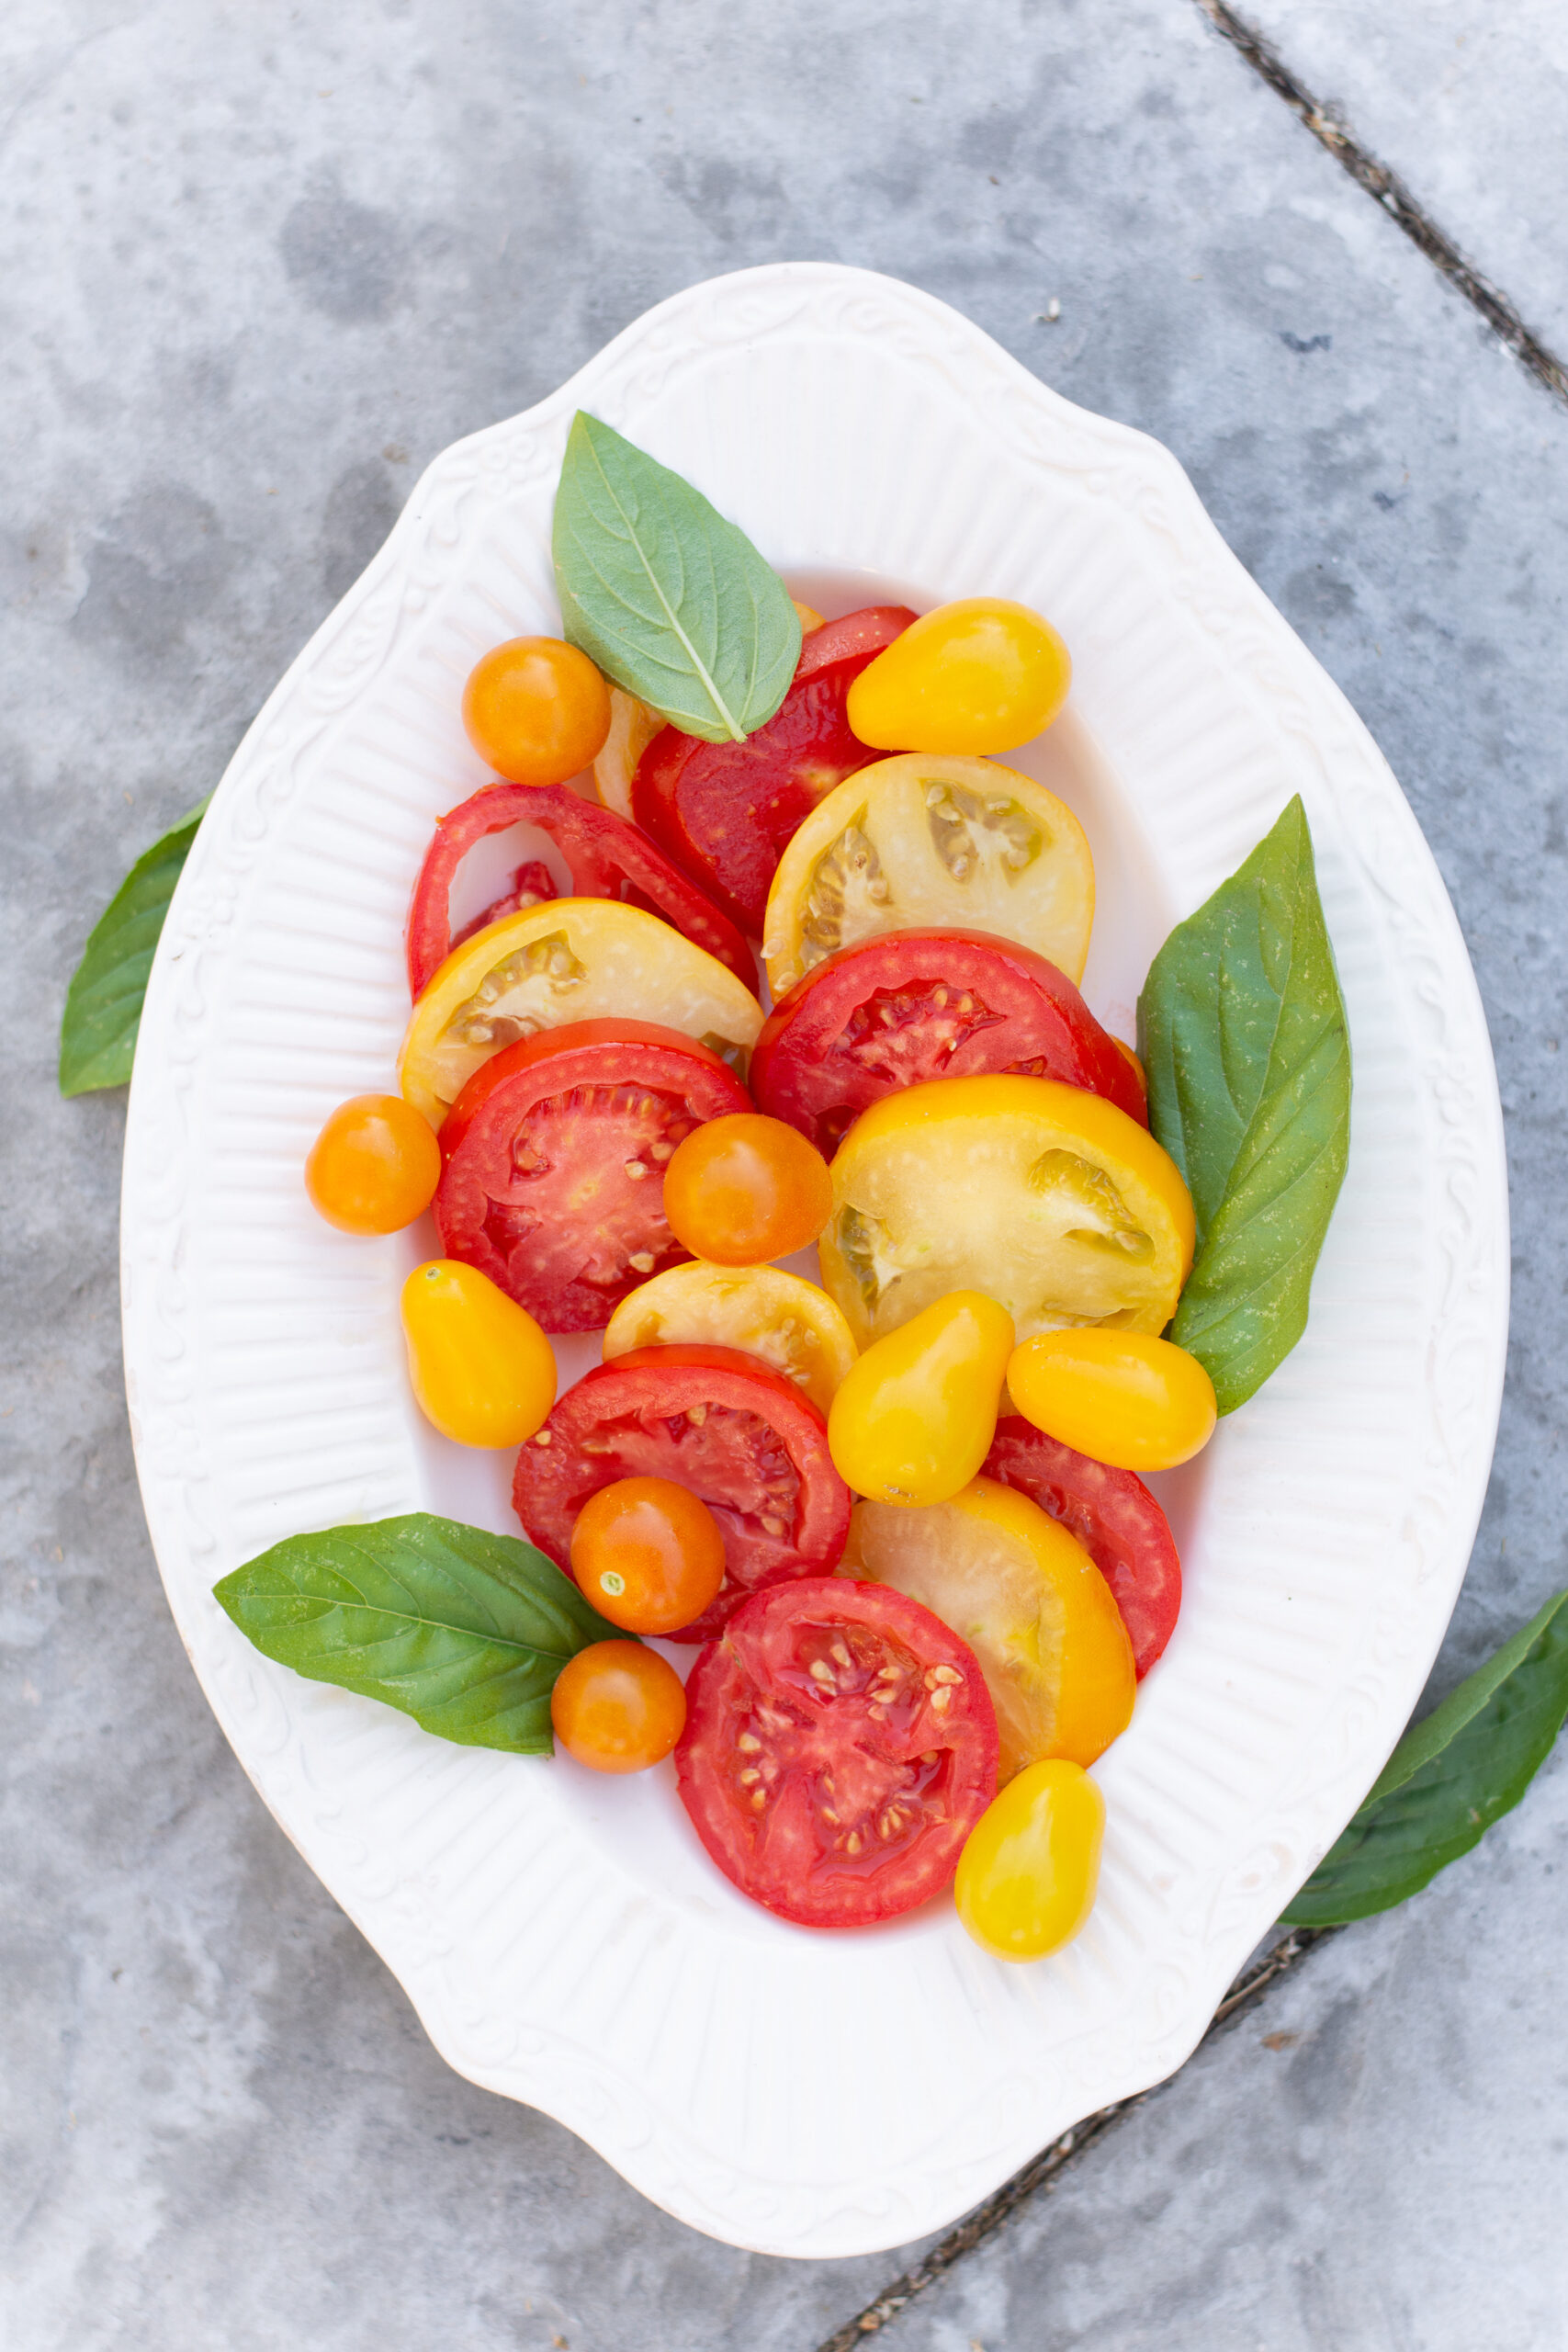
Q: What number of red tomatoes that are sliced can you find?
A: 7